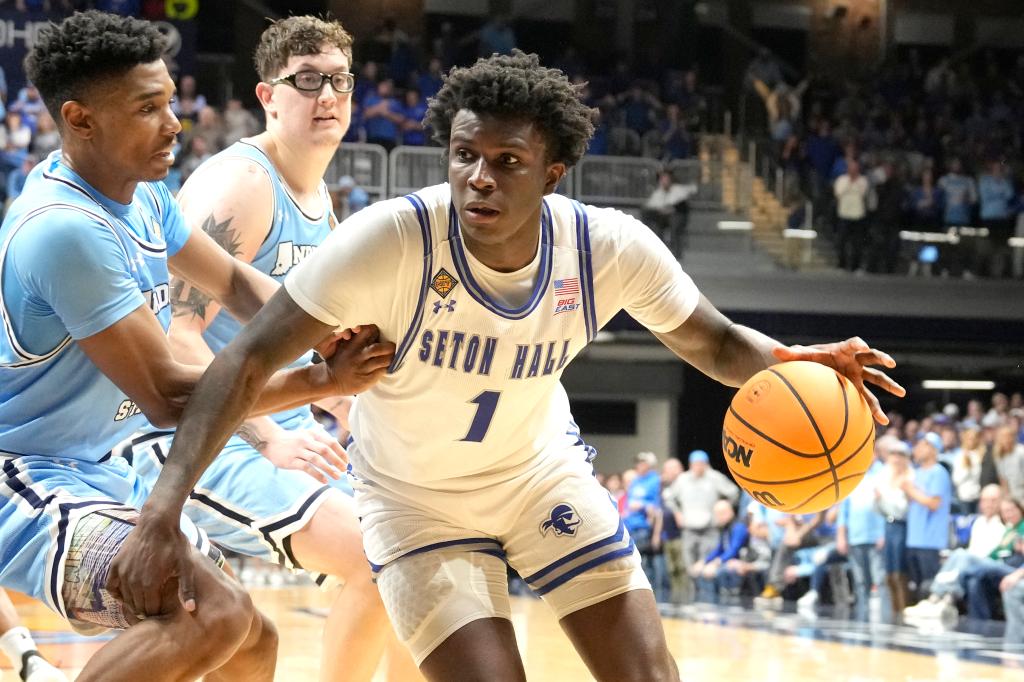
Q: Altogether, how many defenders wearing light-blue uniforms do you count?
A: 2